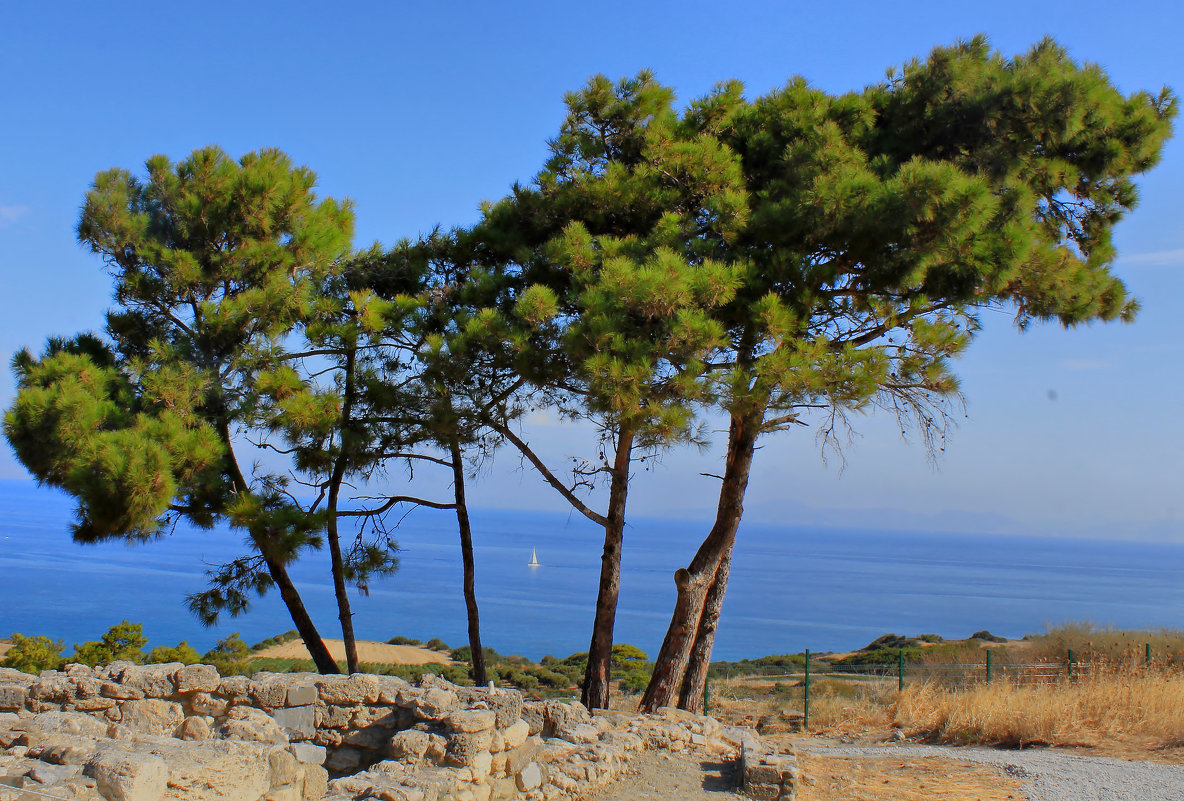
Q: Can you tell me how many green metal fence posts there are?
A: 6